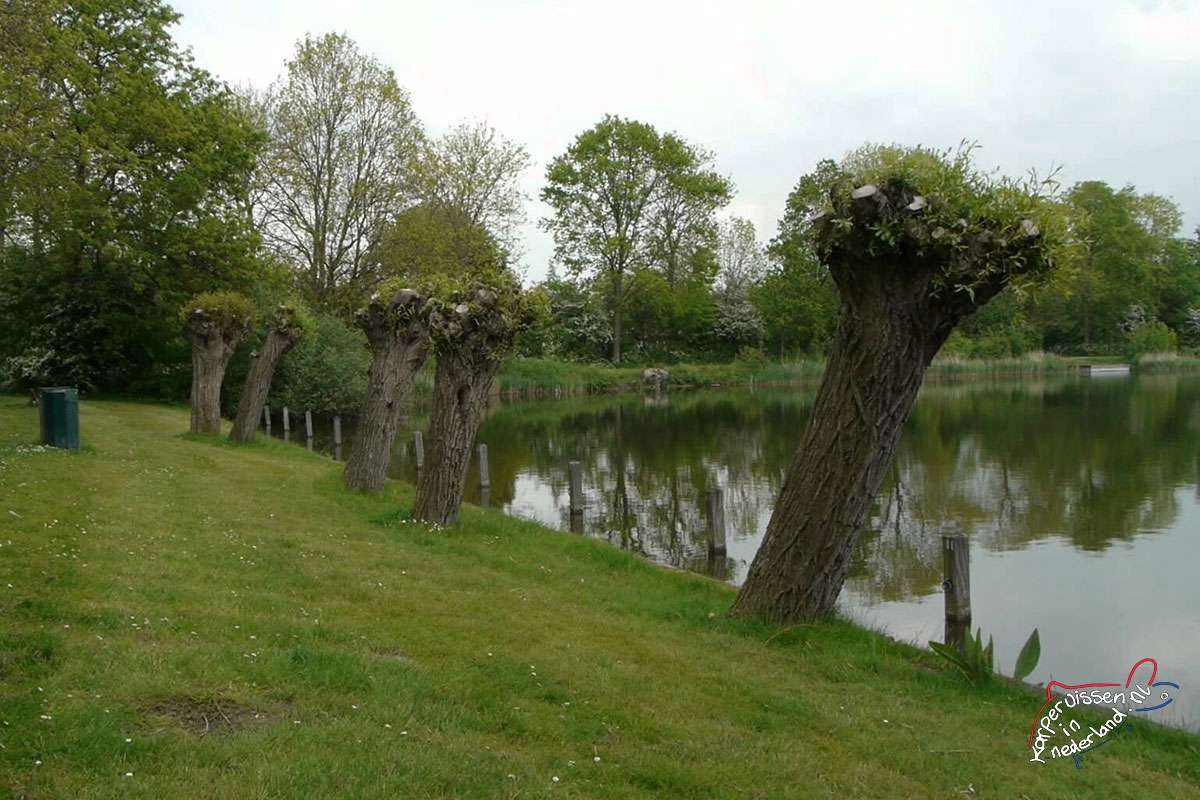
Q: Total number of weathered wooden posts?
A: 9